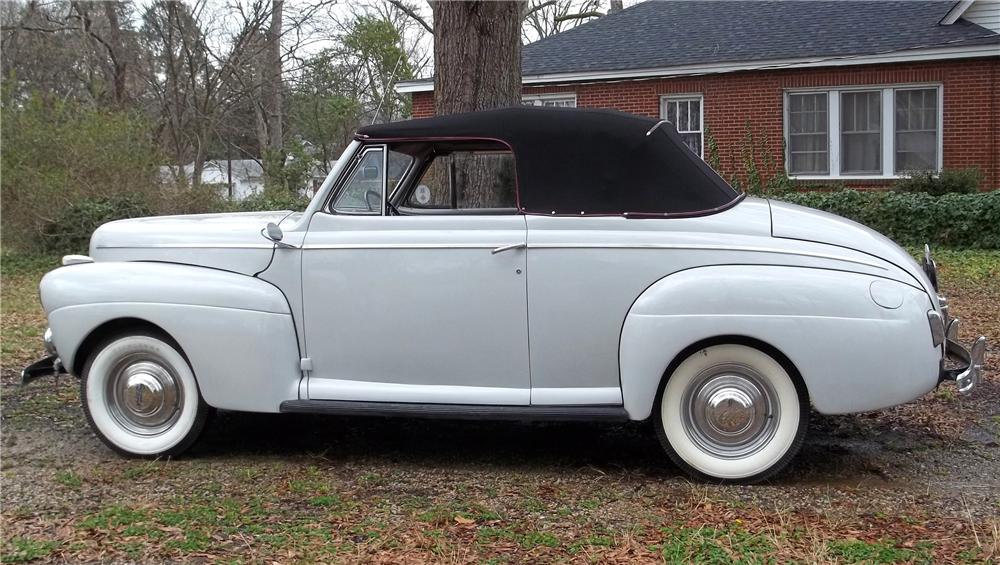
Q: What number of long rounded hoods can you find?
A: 1